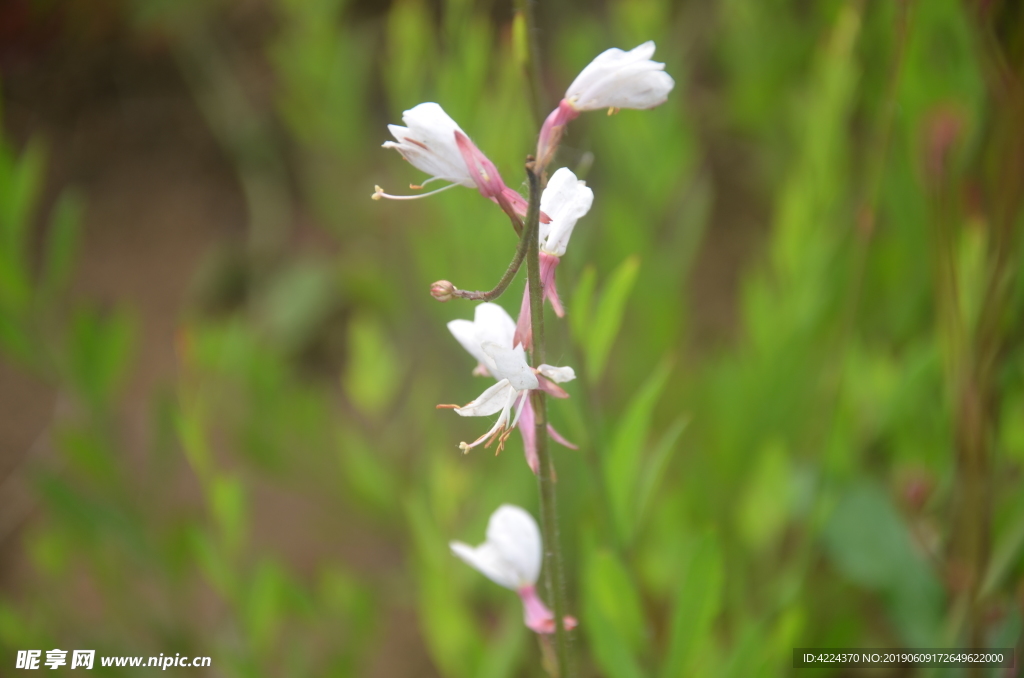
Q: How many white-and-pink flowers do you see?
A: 5